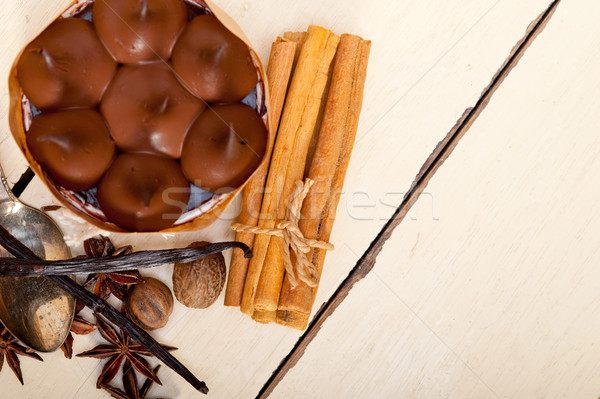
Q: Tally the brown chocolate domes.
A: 7